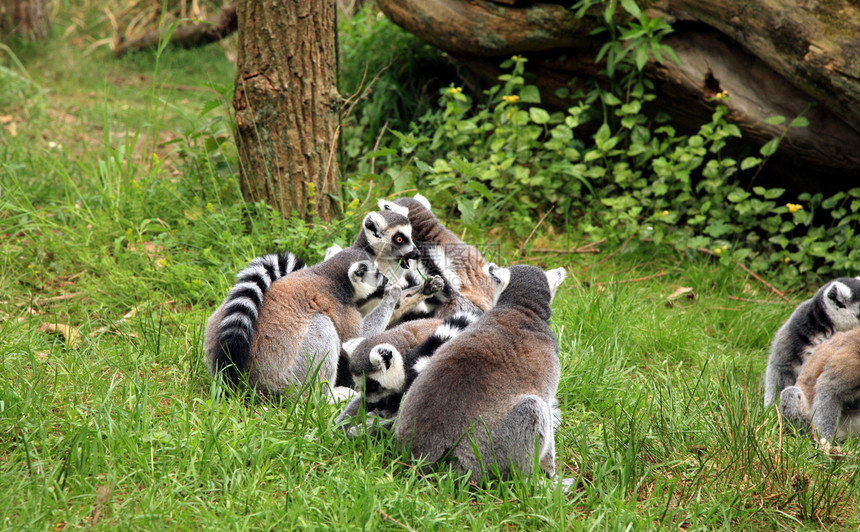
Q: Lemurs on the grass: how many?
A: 7